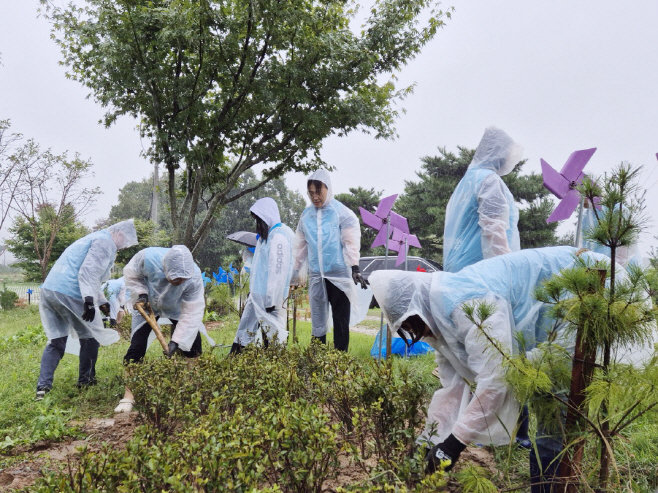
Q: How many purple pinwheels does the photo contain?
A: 3